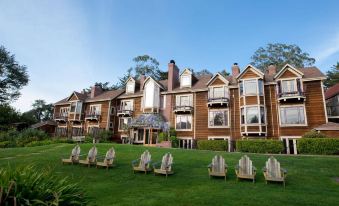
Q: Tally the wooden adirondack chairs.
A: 8